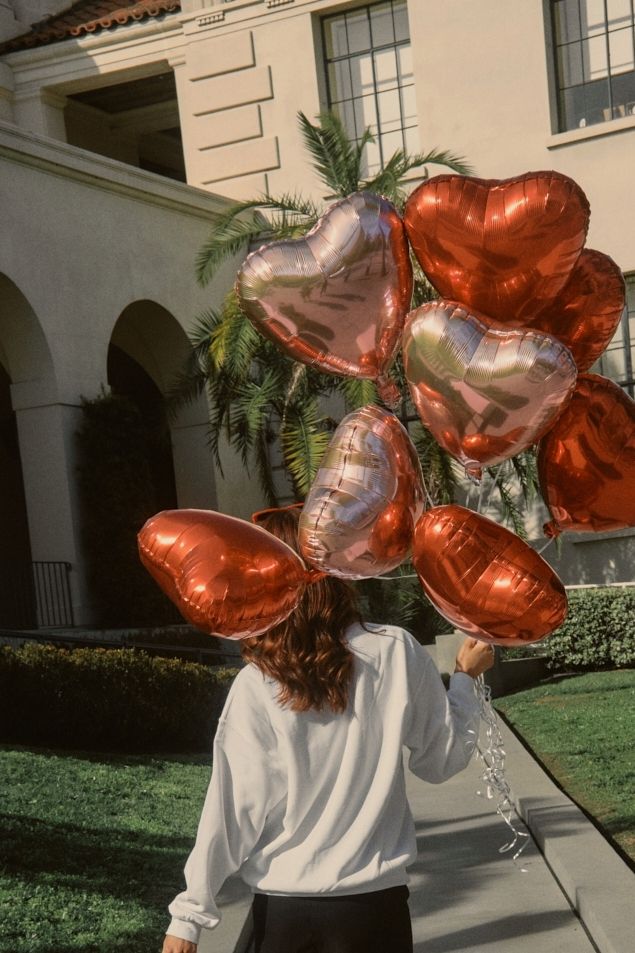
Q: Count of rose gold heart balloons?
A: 3